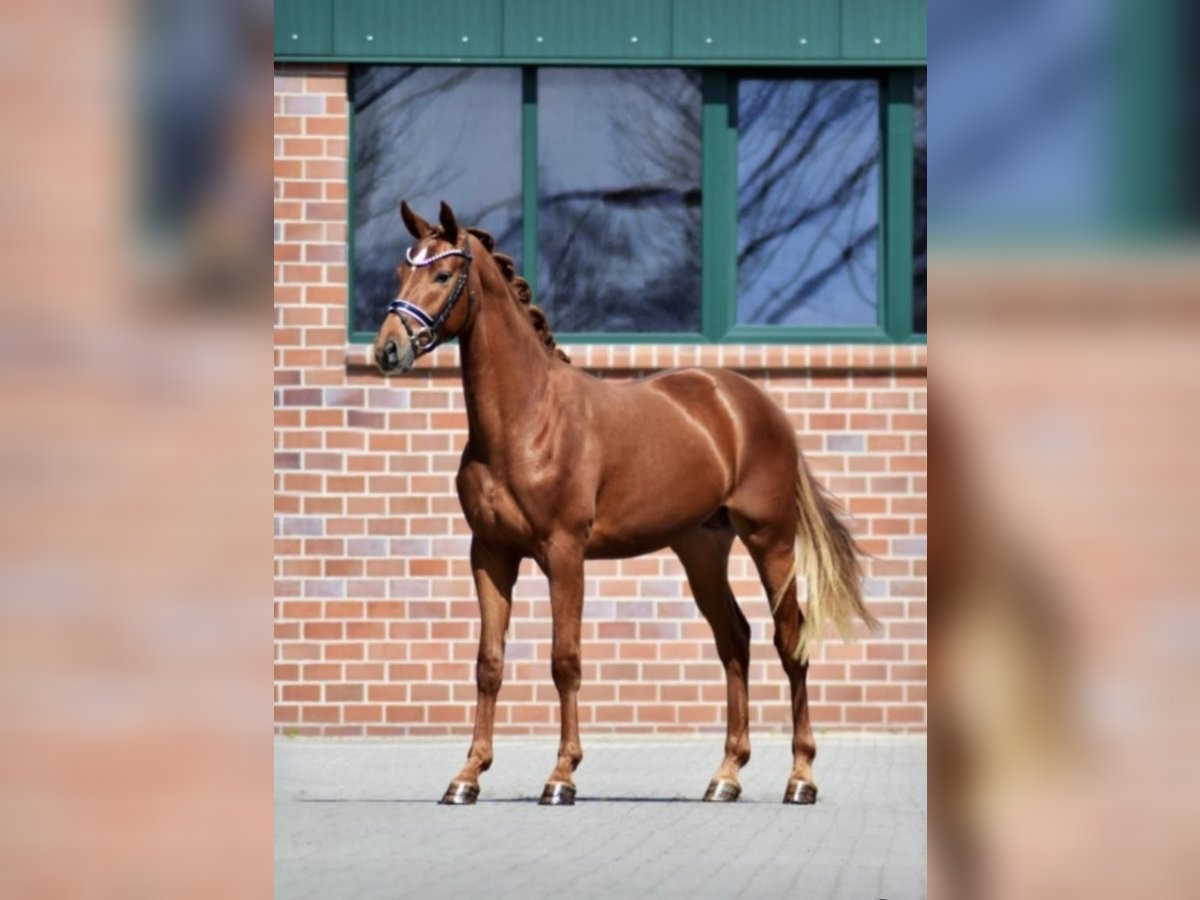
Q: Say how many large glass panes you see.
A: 3